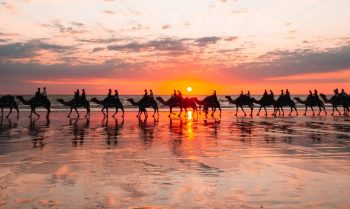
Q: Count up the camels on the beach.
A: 13